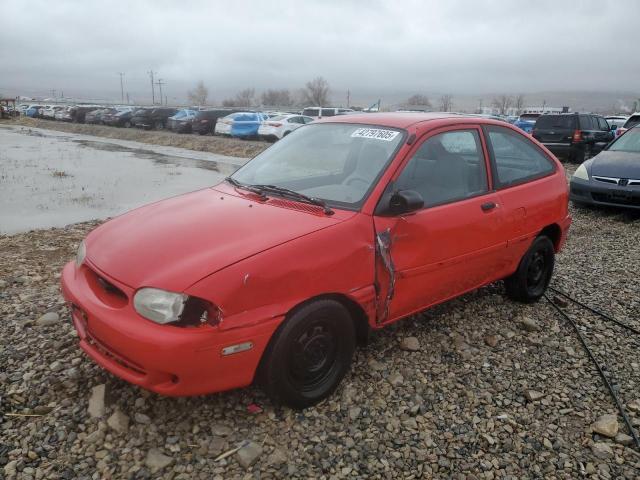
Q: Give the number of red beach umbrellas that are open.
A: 0